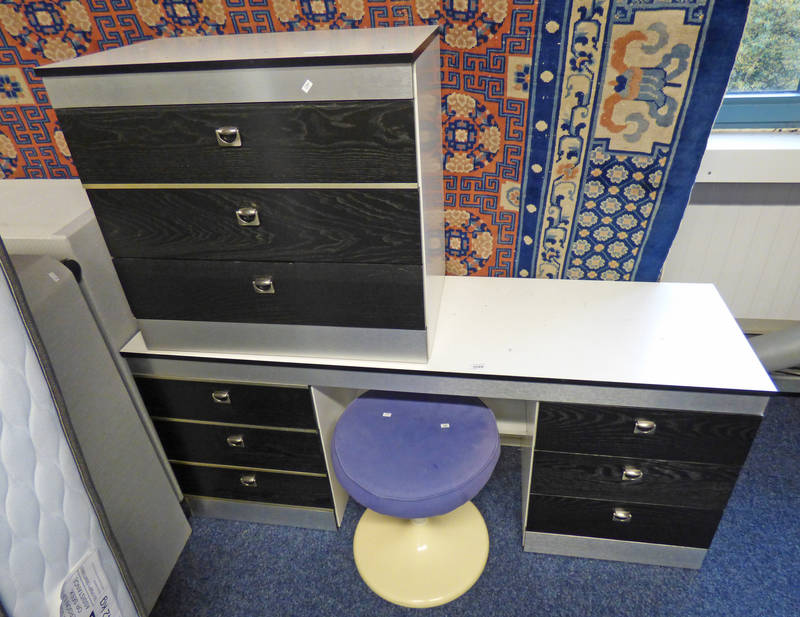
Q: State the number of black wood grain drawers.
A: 9